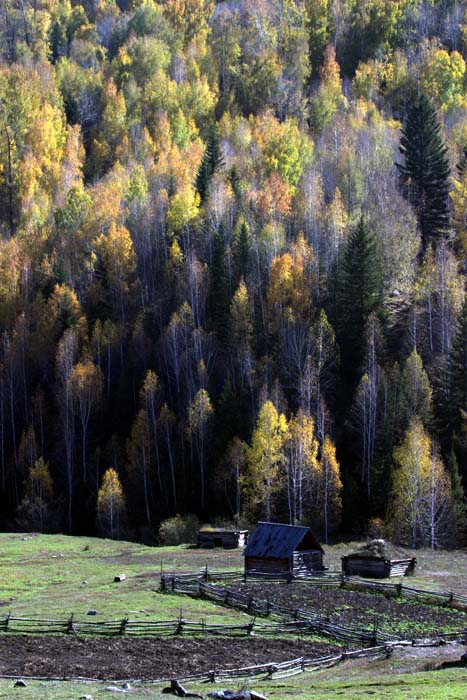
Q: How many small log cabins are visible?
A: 3